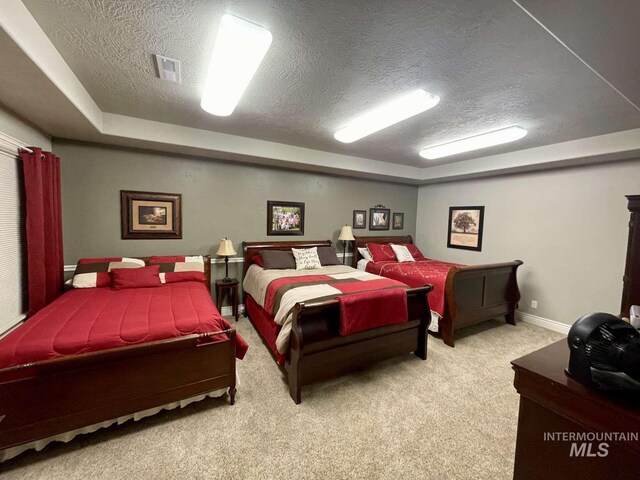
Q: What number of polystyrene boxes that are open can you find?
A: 0